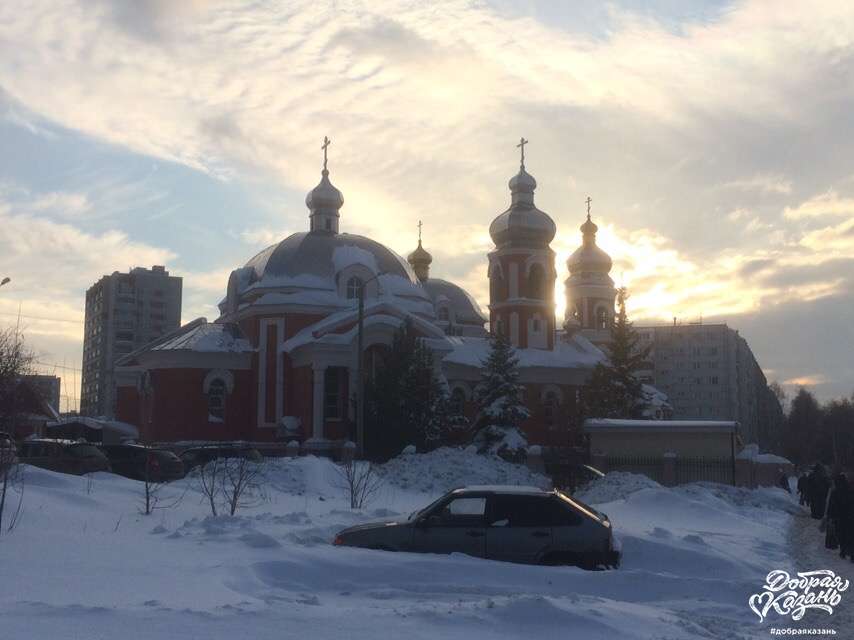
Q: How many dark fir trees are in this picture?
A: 3